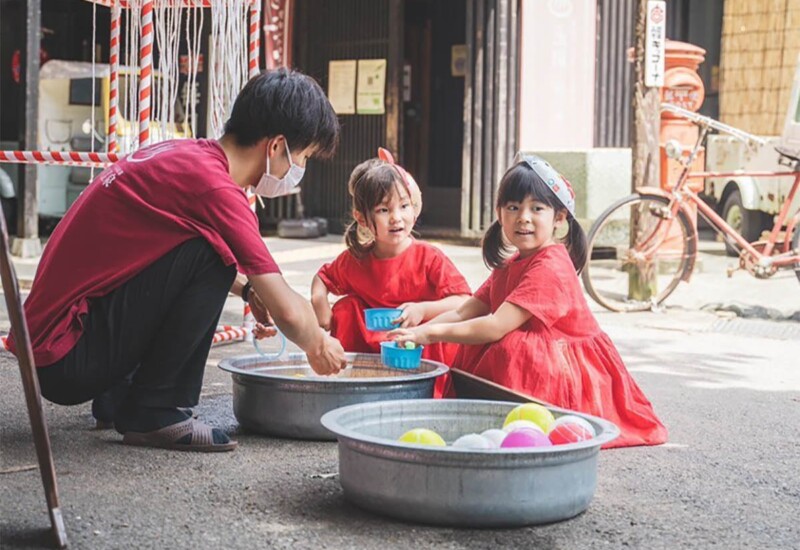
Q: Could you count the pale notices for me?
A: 2